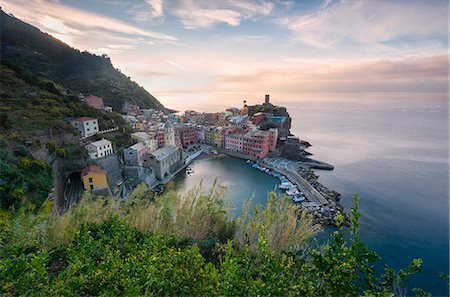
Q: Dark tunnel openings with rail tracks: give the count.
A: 1